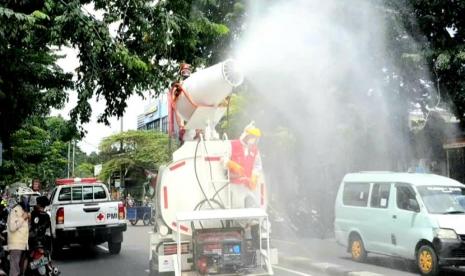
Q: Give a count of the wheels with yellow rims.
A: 2